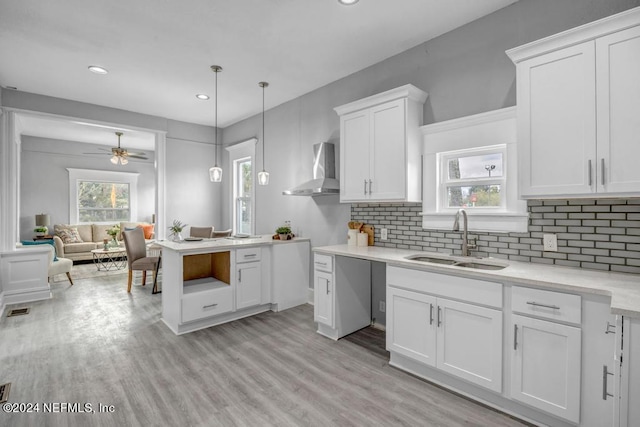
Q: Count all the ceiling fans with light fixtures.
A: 1